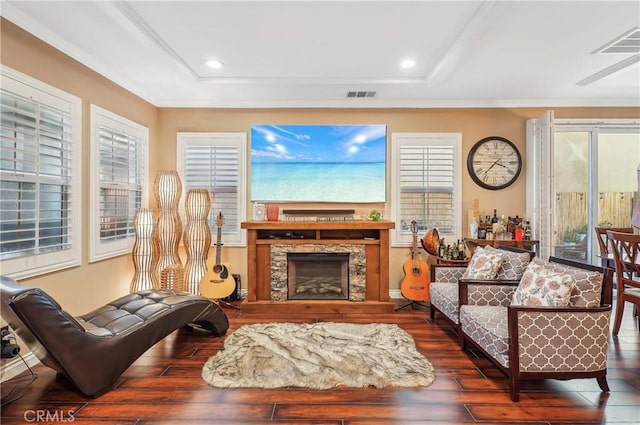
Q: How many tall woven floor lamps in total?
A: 3